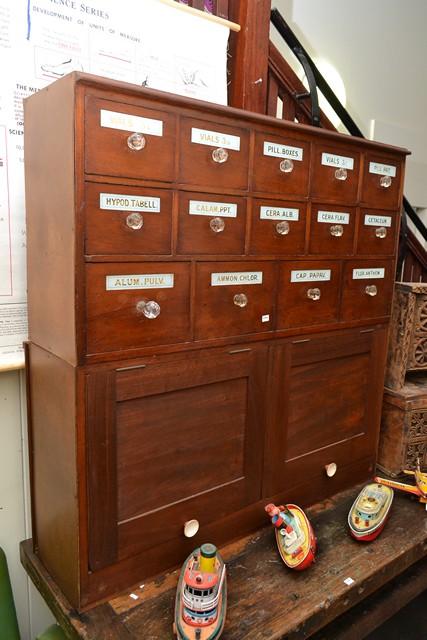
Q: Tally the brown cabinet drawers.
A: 14